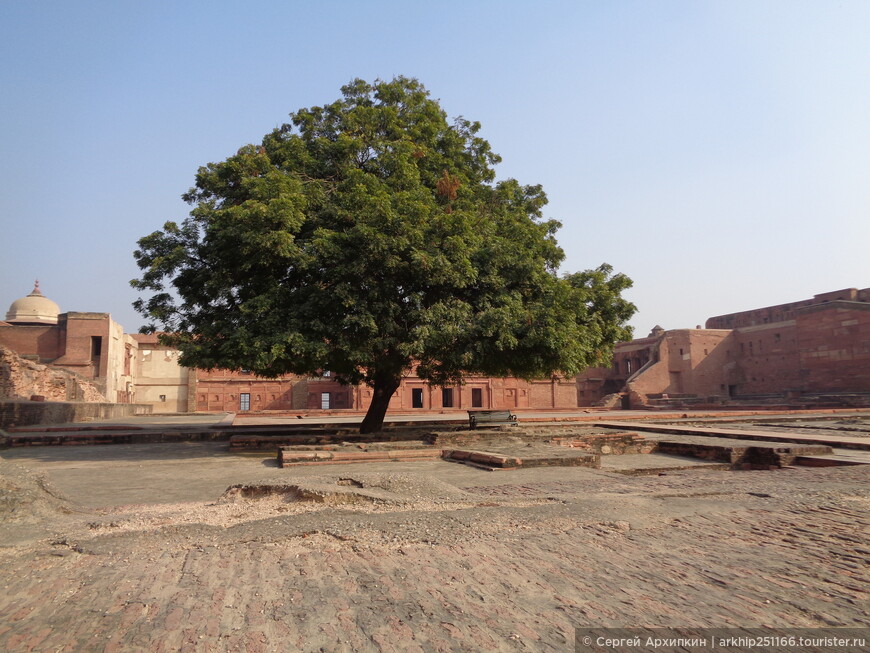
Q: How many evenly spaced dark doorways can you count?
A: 3